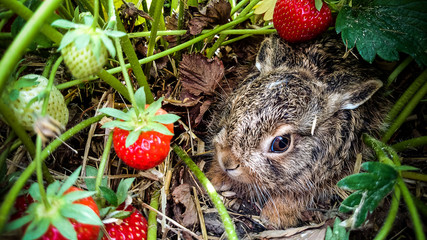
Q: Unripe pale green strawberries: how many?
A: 2